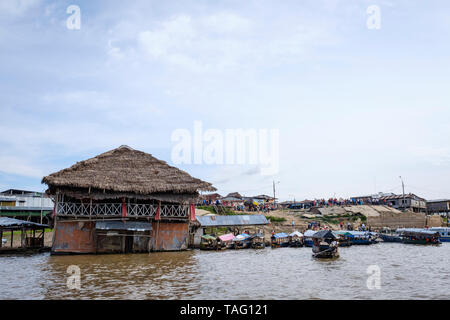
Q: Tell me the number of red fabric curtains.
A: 3